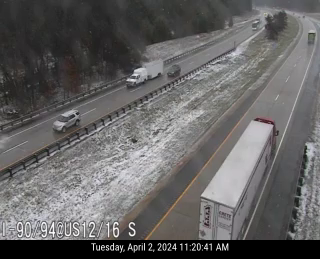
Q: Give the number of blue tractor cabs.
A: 0